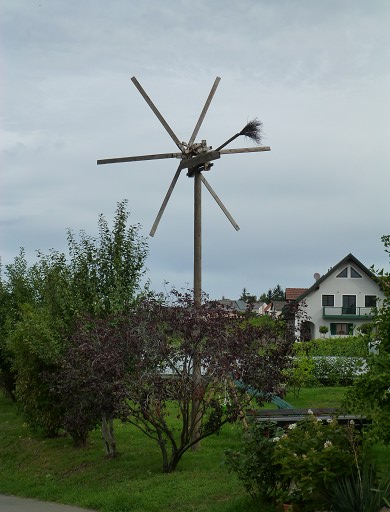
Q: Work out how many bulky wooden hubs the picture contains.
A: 1